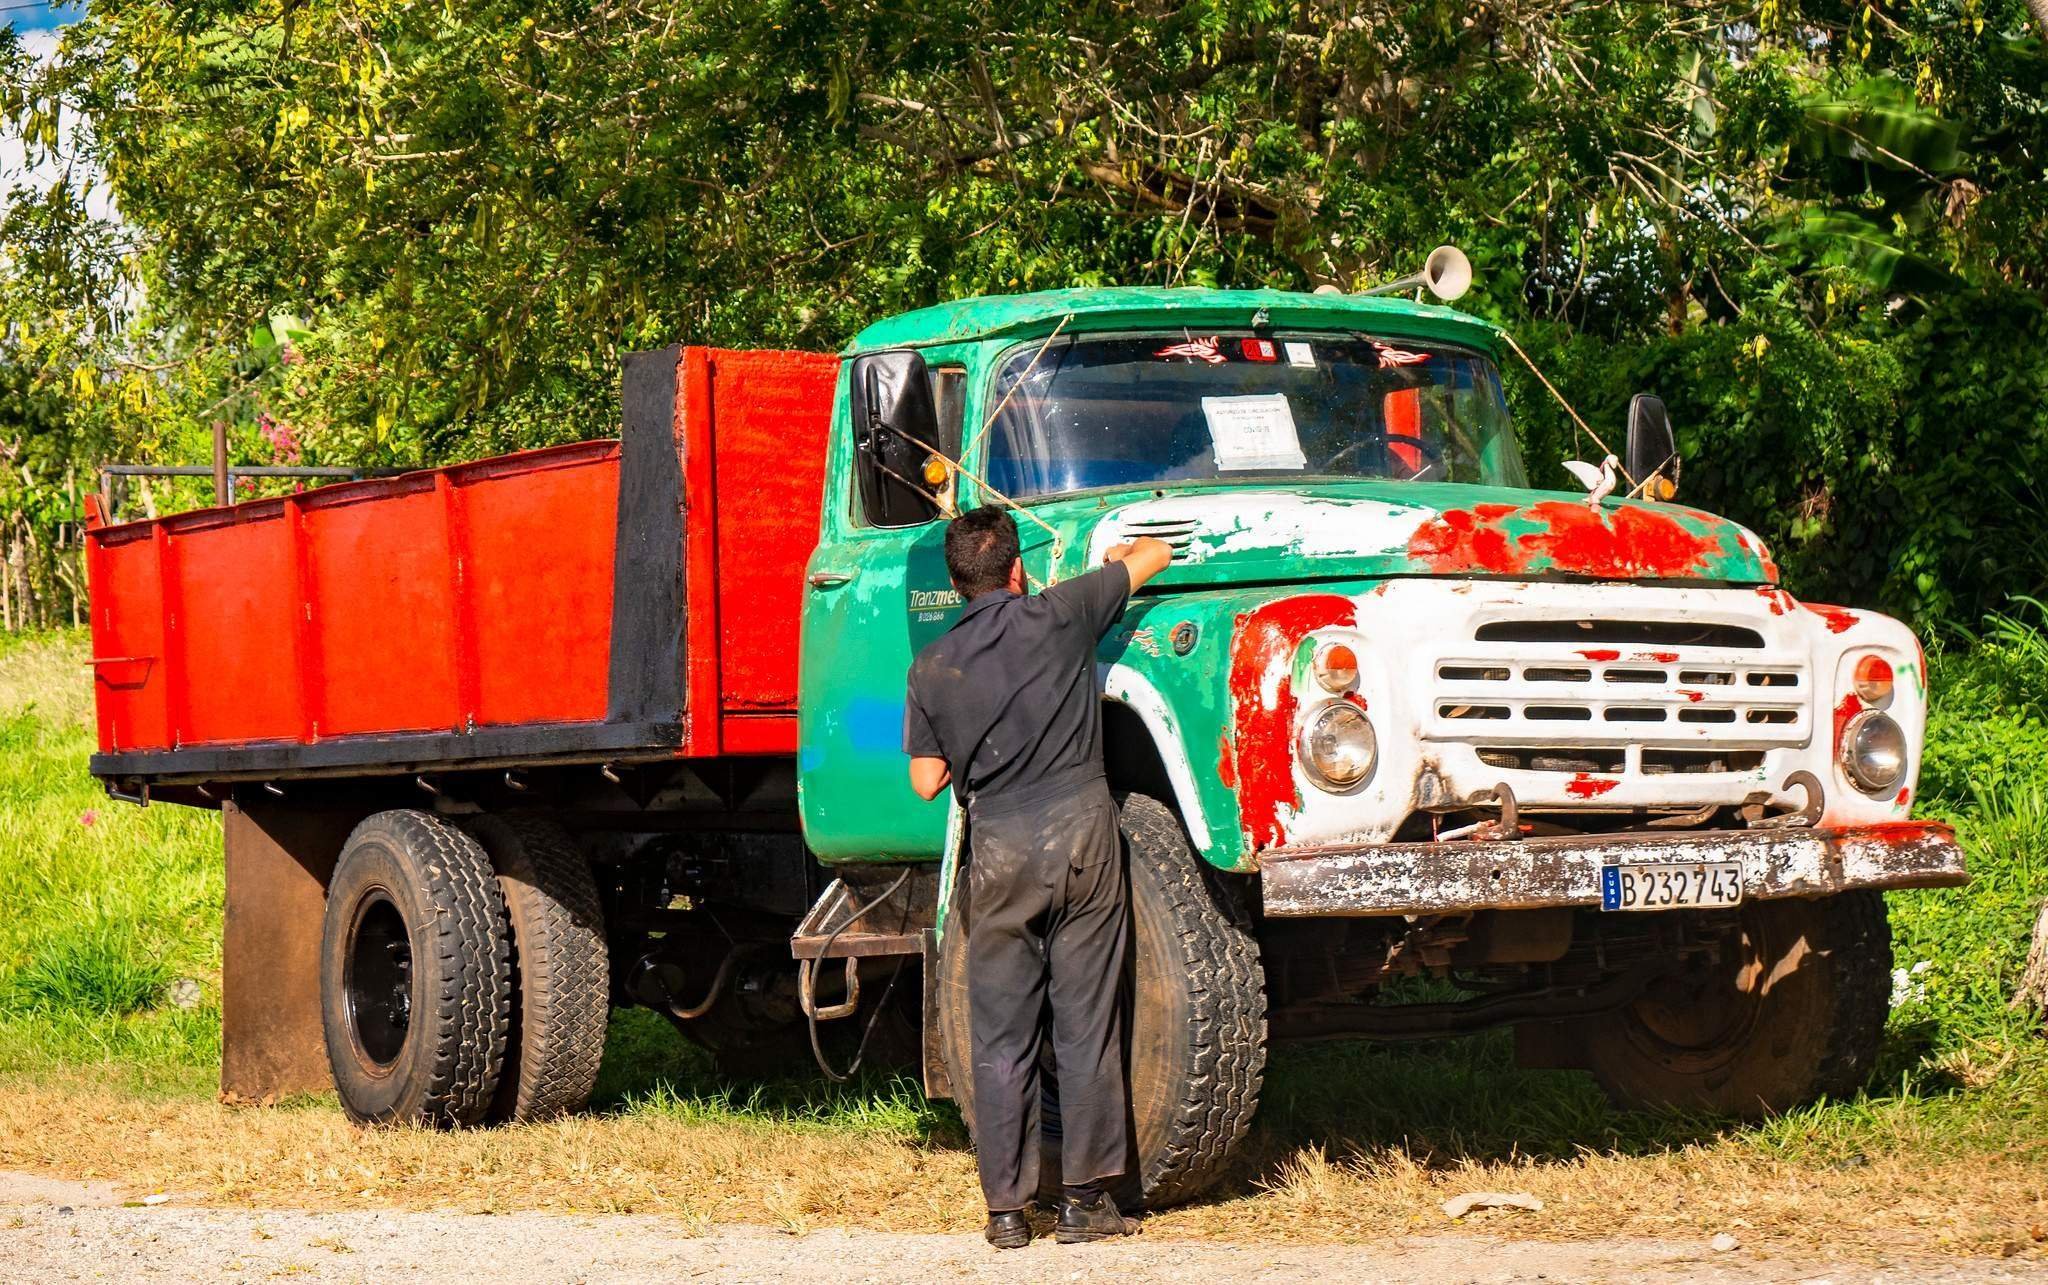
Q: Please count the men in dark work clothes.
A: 1